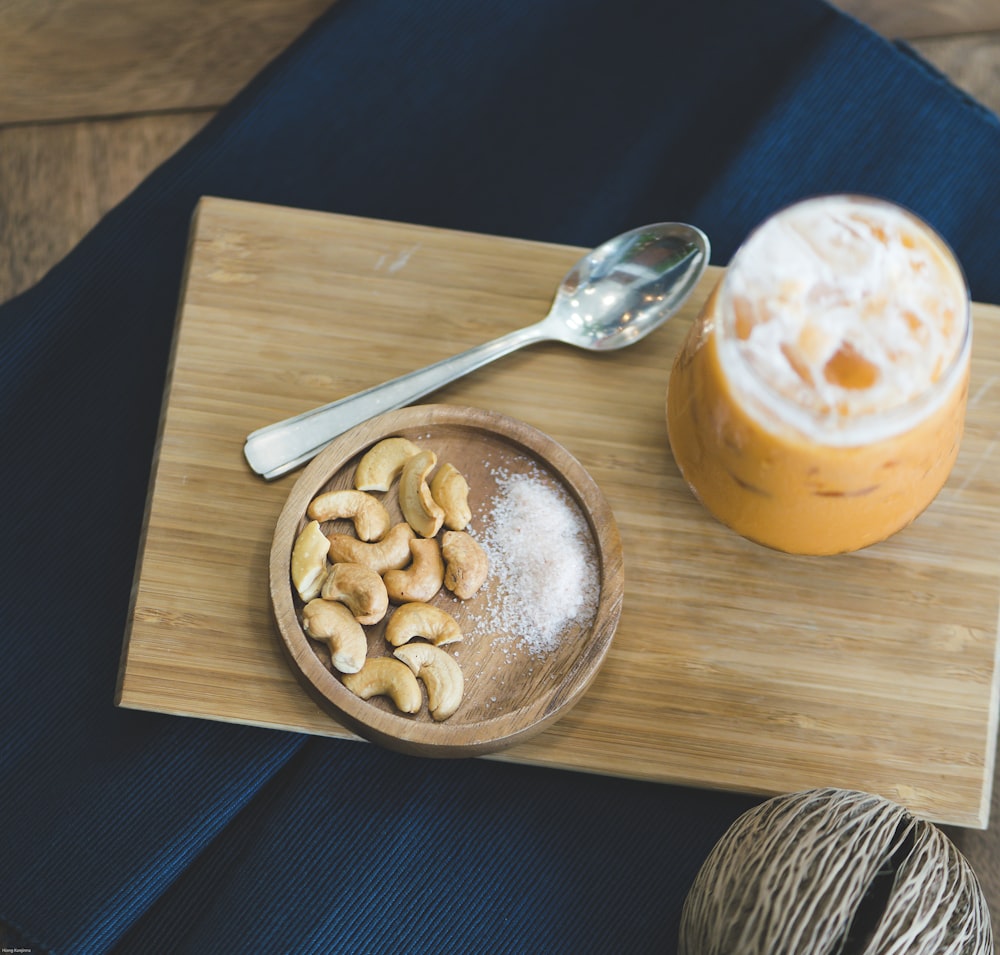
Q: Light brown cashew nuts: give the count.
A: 13